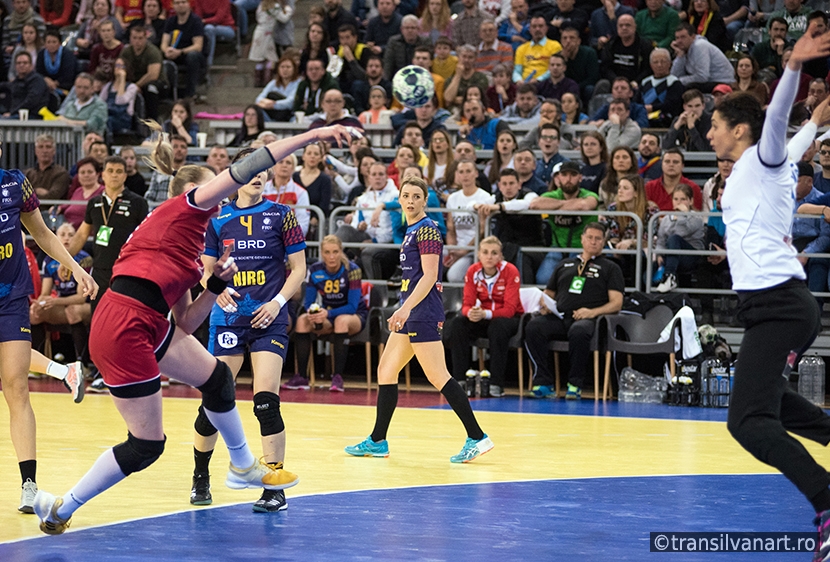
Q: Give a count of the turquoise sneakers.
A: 2